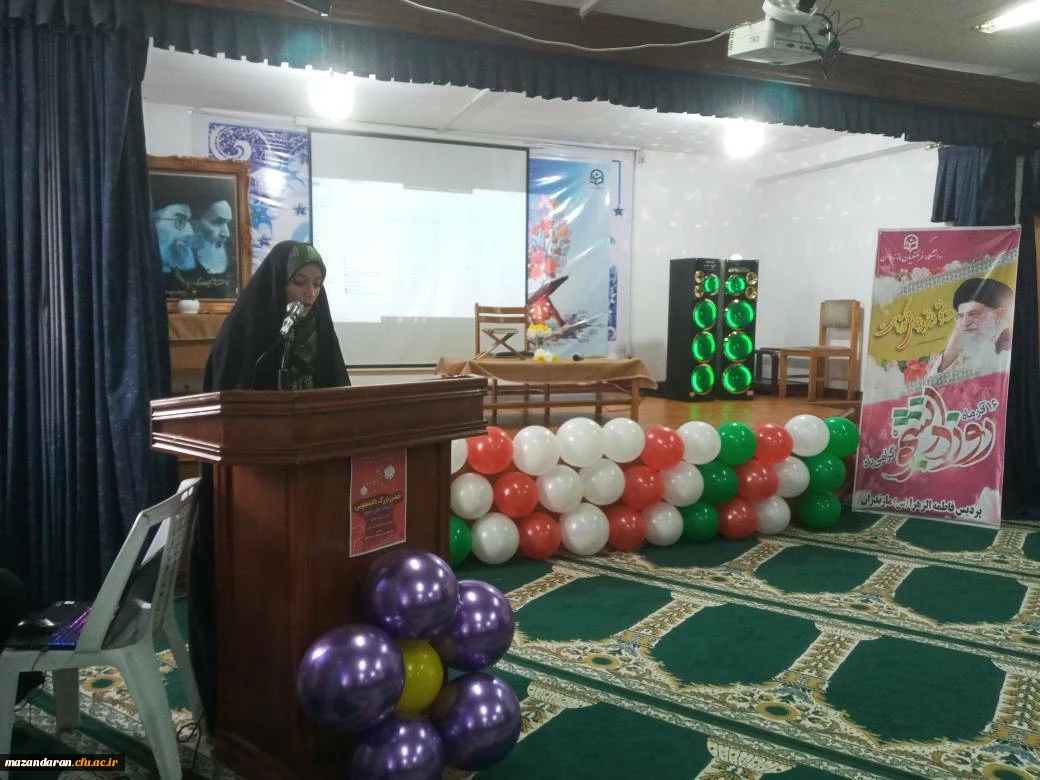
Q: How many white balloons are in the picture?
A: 15